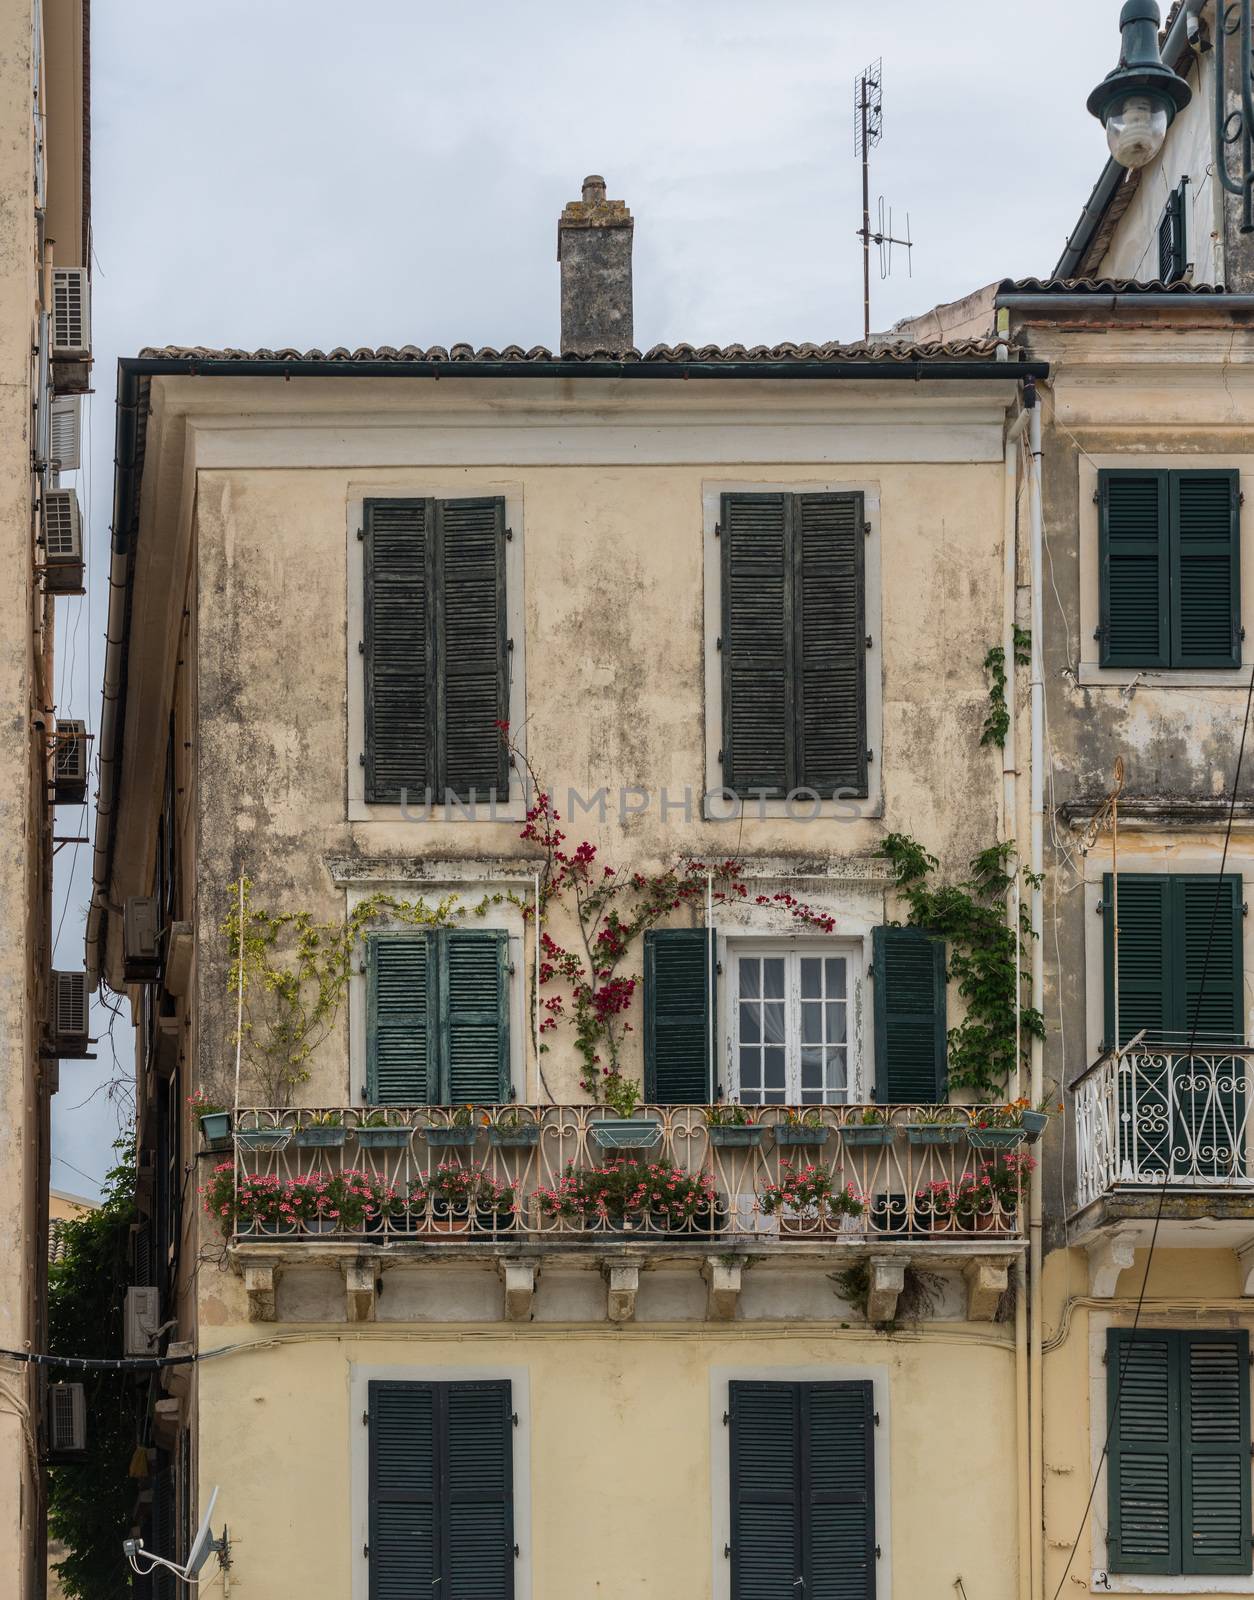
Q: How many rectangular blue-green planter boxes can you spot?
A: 13